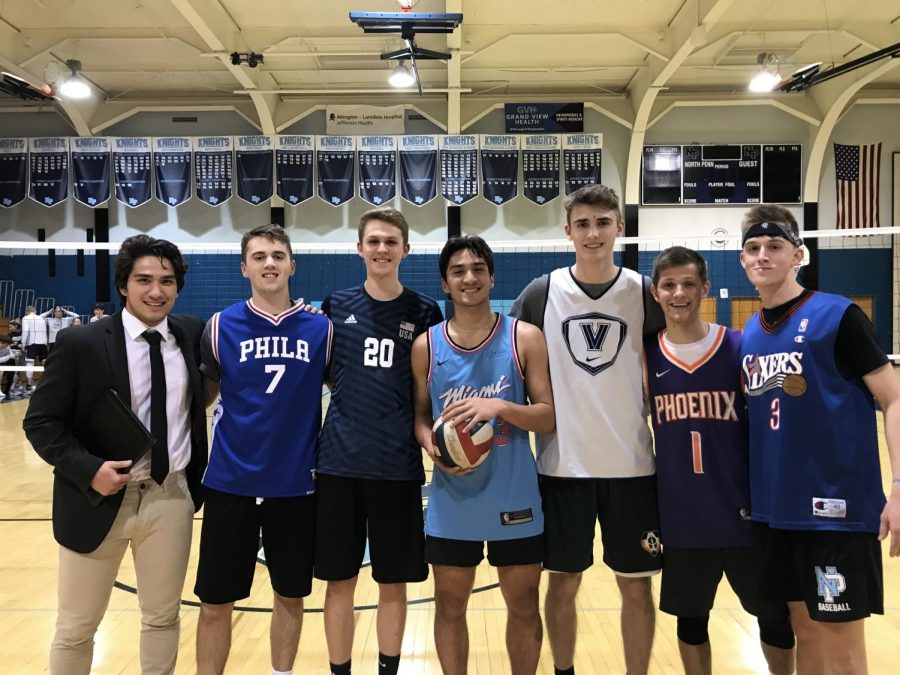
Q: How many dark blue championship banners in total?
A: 15